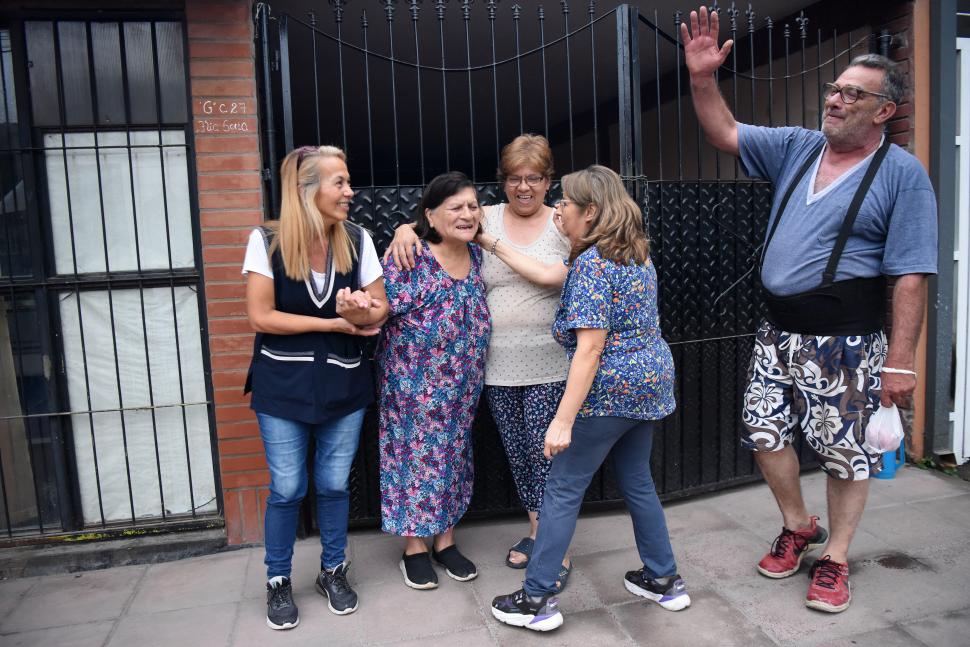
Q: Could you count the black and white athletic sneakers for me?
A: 4